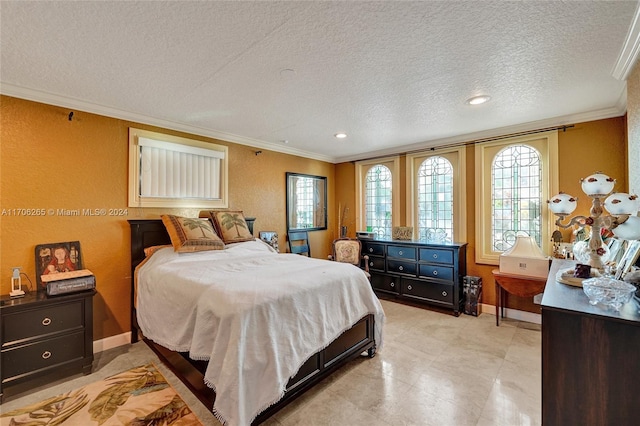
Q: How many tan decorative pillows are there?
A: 2